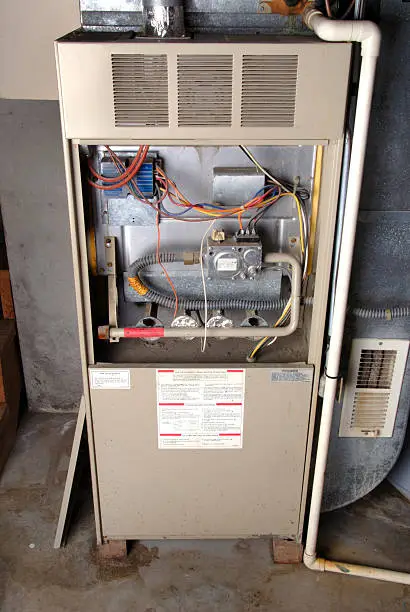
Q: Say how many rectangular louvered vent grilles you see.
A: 4